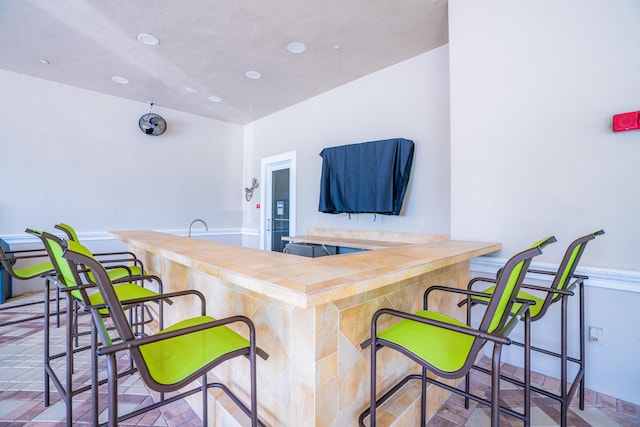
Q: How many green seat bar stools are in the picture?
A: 6